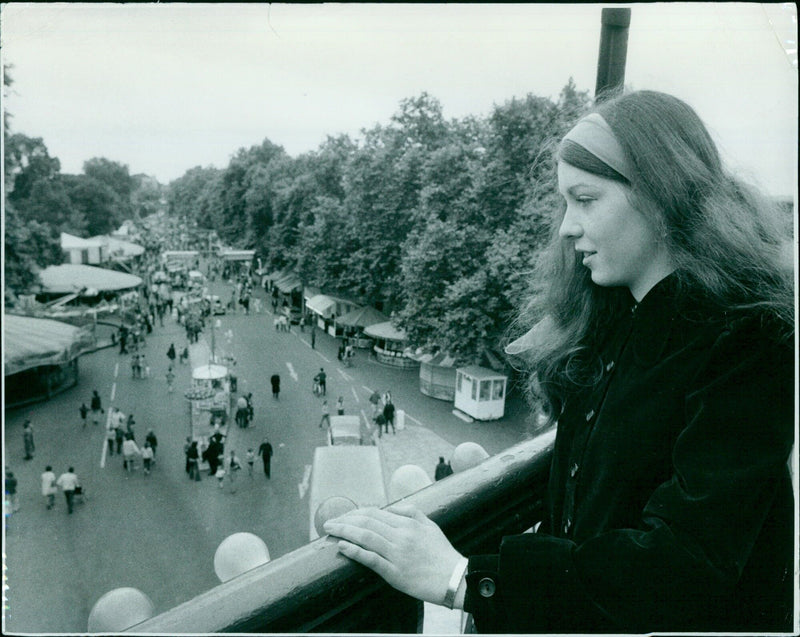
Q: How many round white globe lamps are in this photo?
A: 5